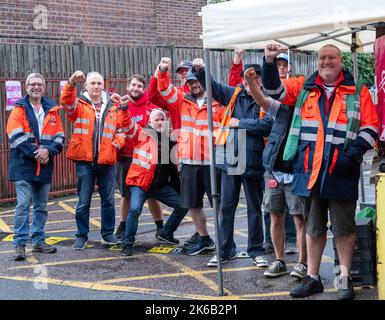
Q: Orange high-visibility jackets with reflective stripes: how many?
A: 5